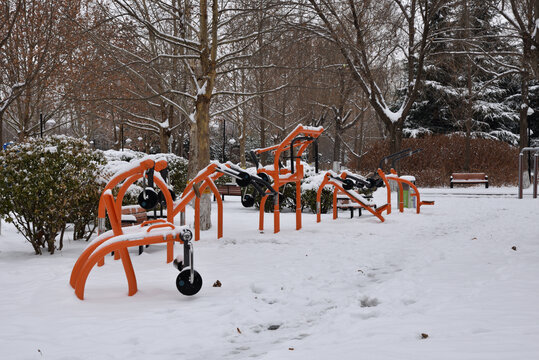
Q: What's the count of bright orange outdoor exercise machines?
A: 6